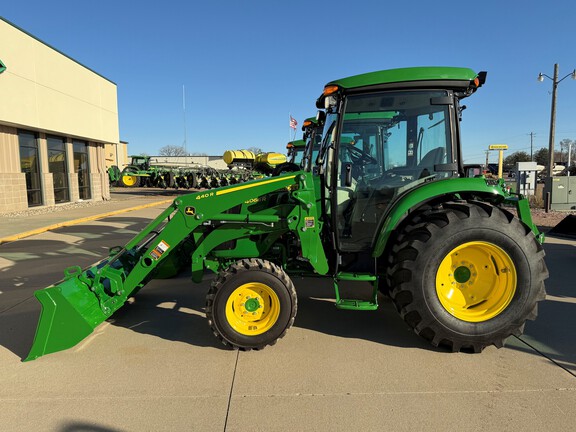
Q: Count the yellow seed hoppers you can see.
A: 2